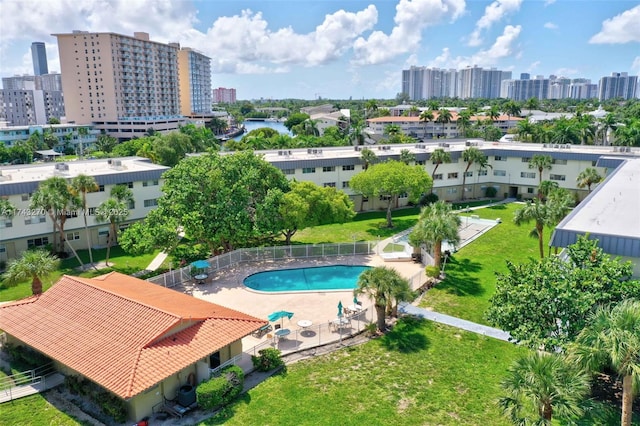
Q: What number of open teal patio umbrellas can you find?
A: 2